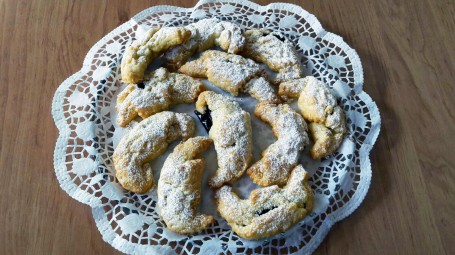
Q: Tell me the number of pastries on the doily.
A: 11